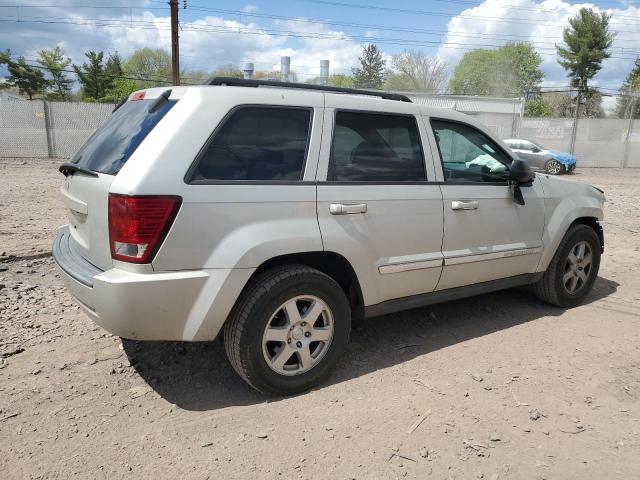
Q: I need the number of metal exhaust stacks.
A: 3